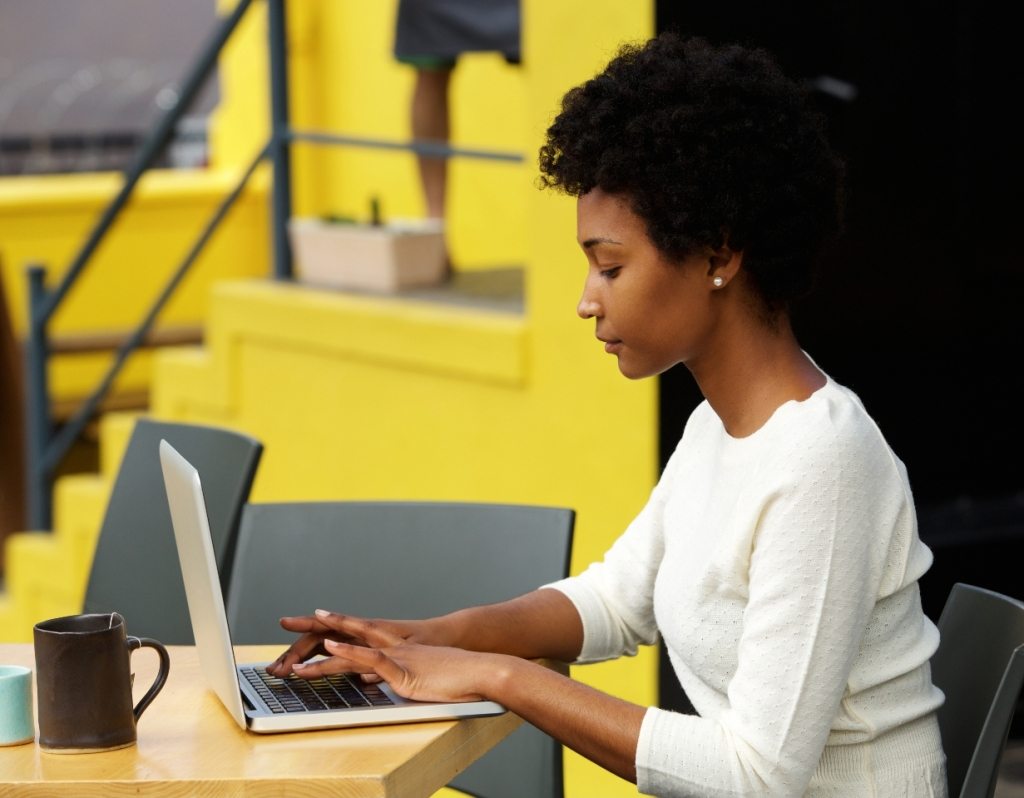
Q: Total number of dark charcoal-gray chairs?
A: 3